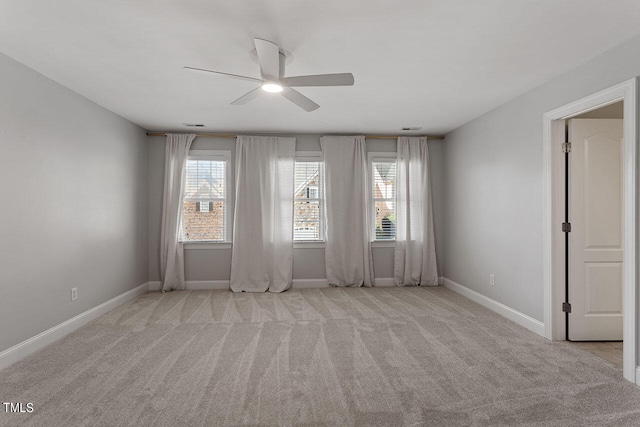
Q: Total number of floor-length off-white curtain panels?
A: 4